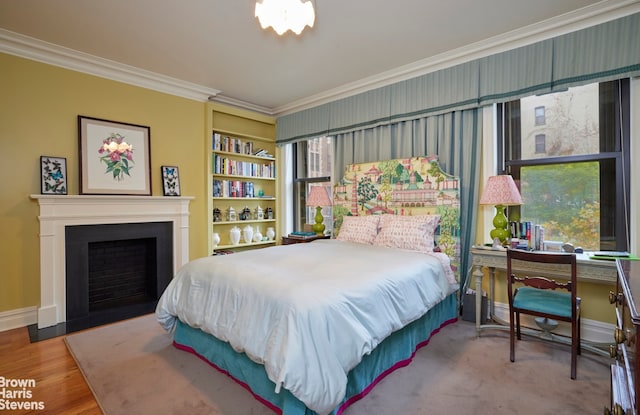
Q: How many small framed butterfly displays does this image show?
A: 2